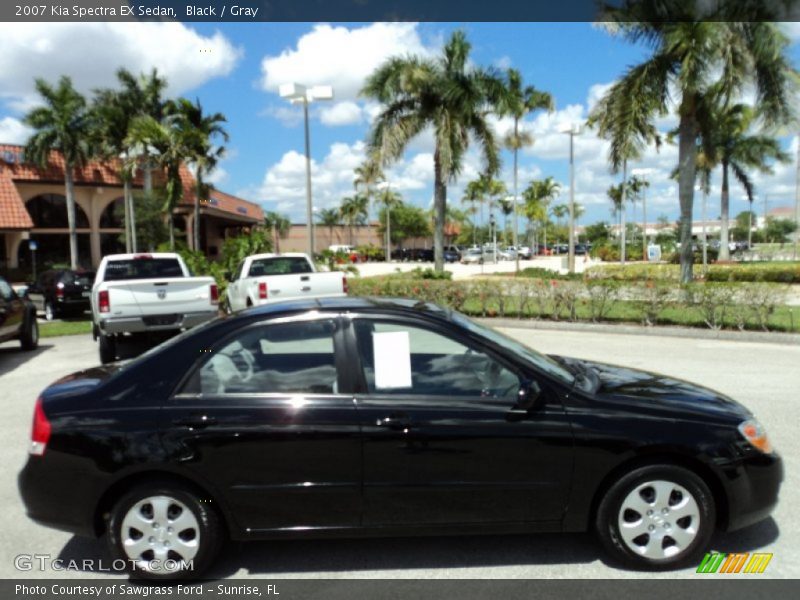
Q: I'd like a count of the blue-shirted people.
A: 0